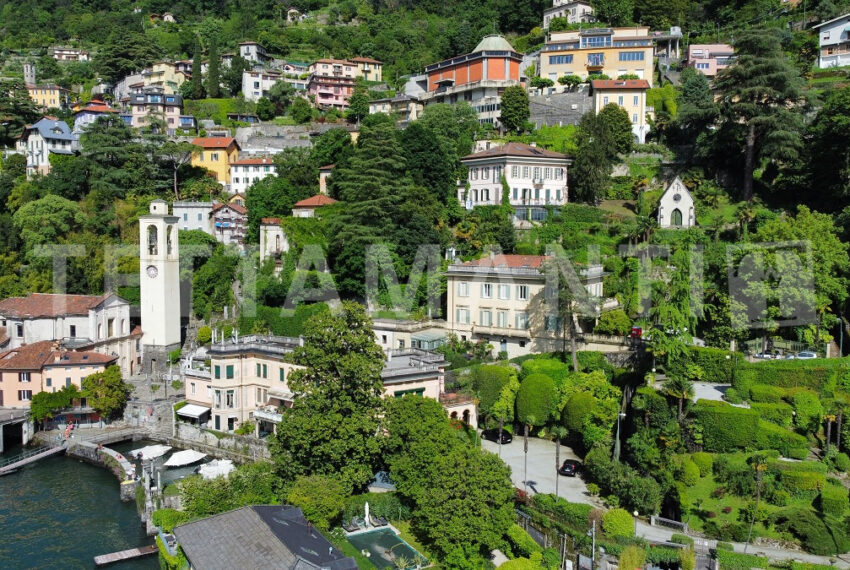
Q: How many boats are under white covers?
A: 3